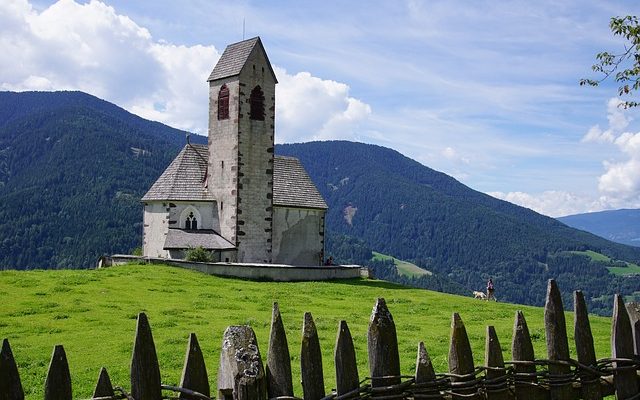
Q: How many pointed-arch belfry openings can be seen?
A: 2